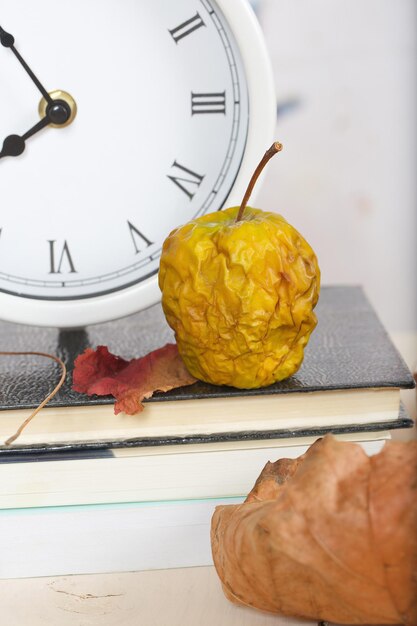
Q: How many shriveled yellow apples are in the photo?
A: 1